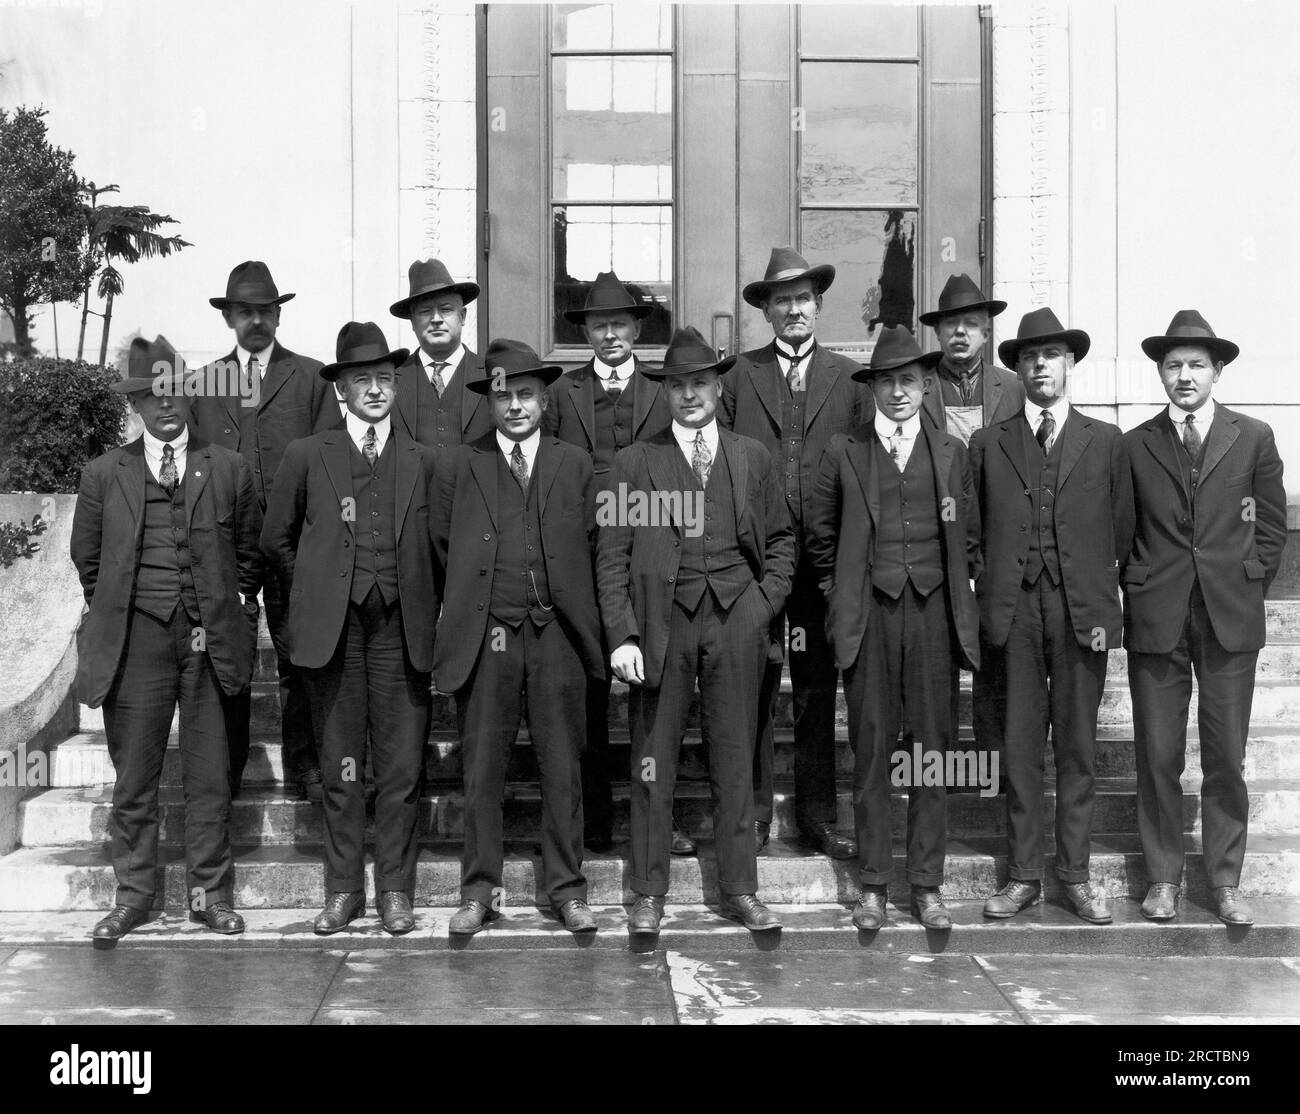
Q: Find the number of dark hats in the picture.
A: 12